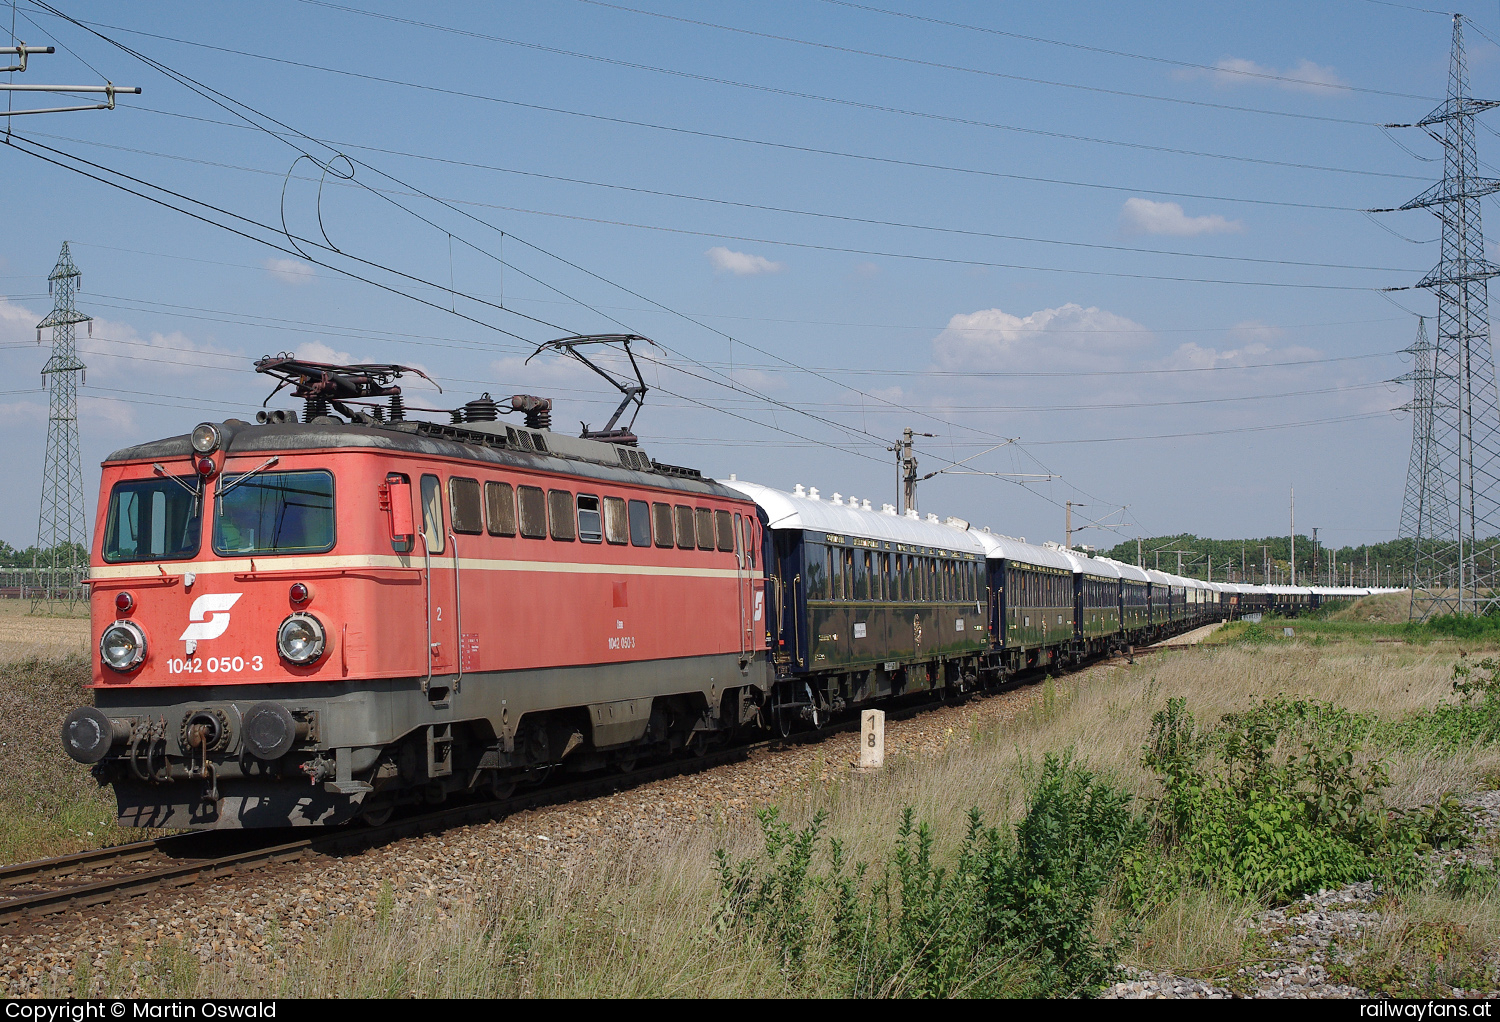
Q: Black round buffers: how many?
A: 2